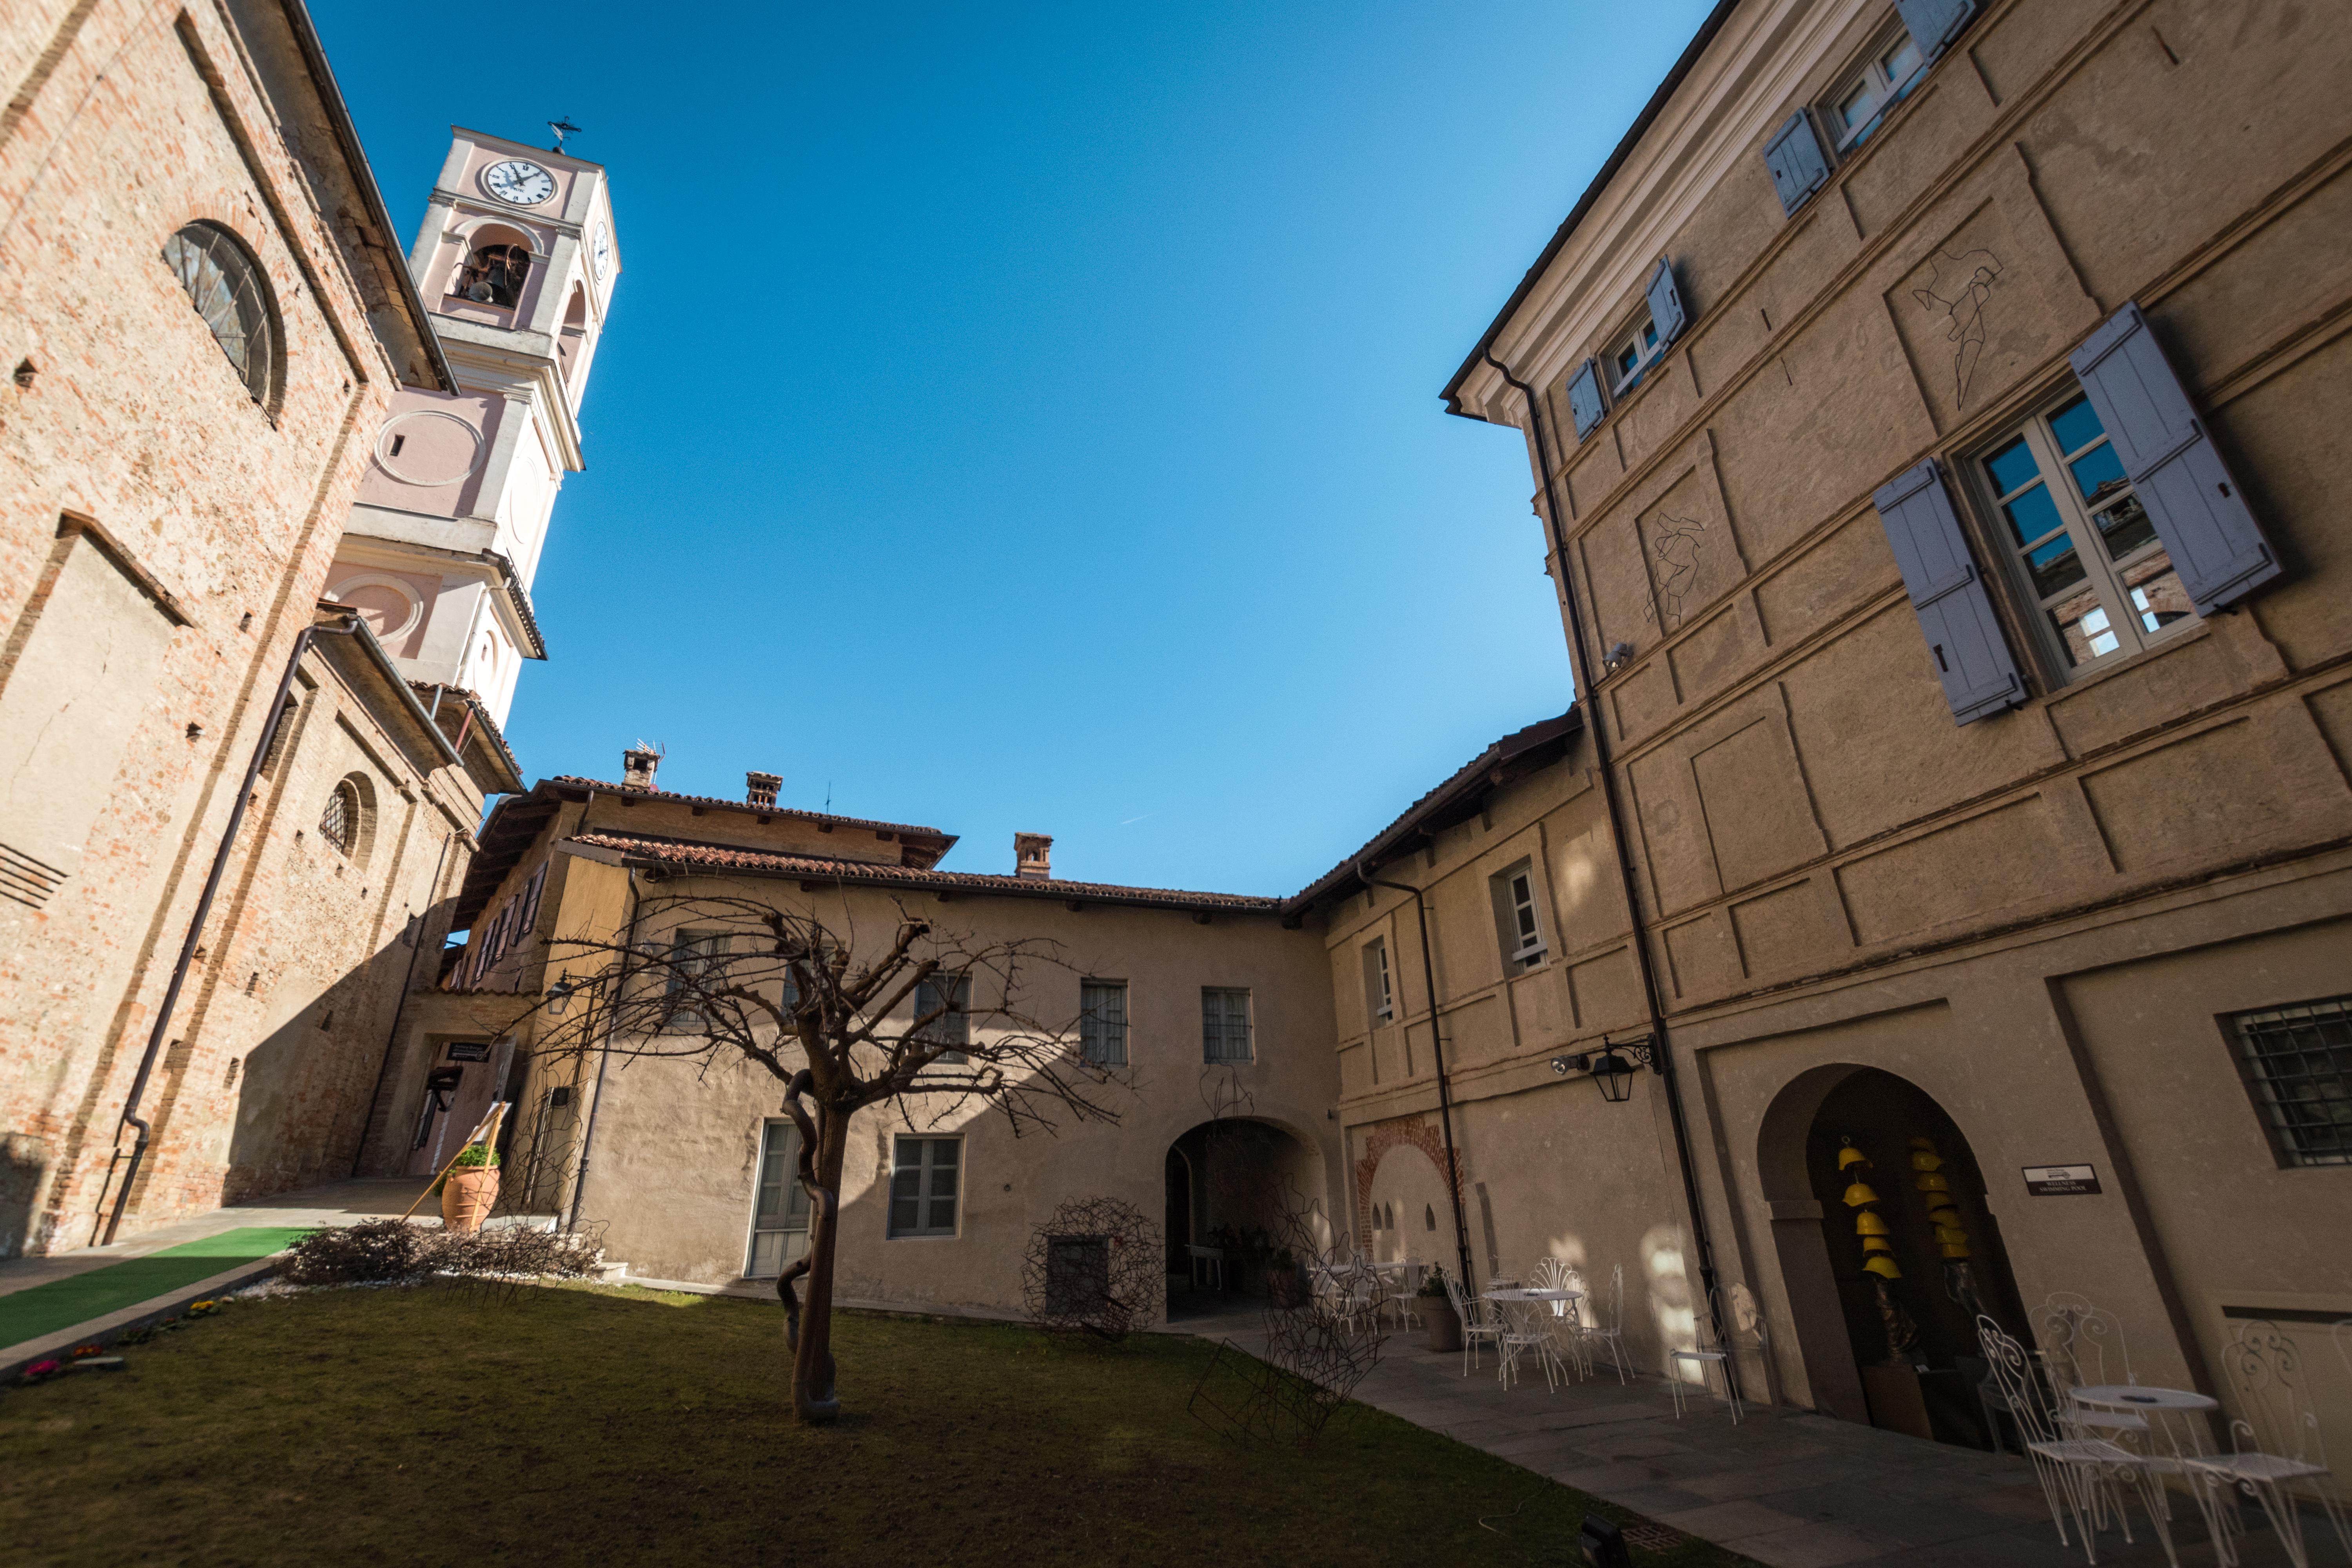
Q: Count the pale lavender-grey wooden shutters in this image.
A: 6